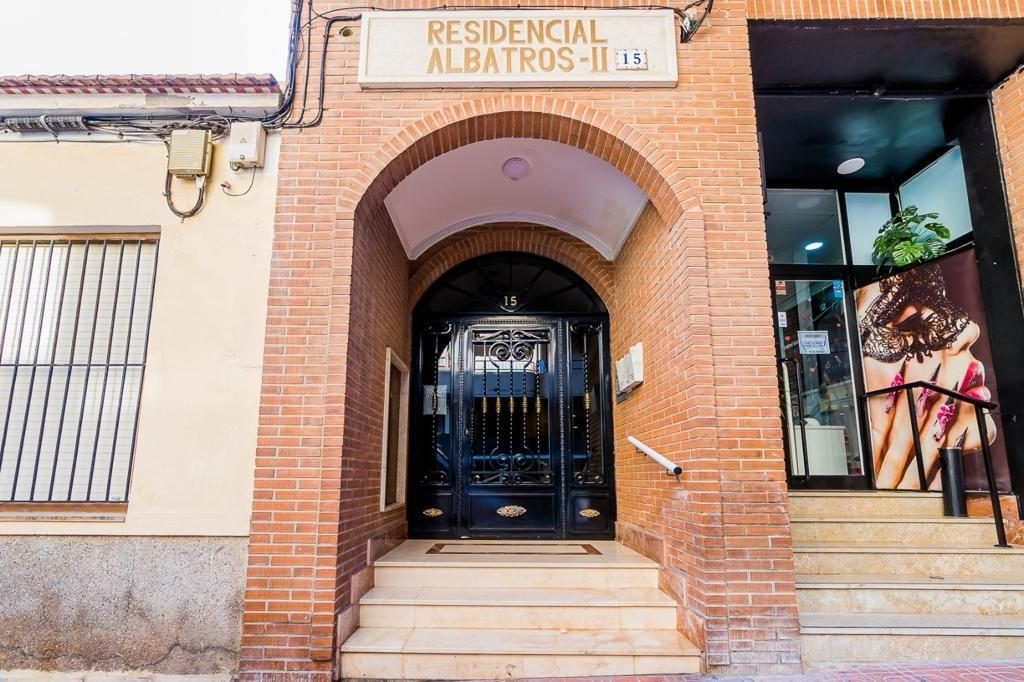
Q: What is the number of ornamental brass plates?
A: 3